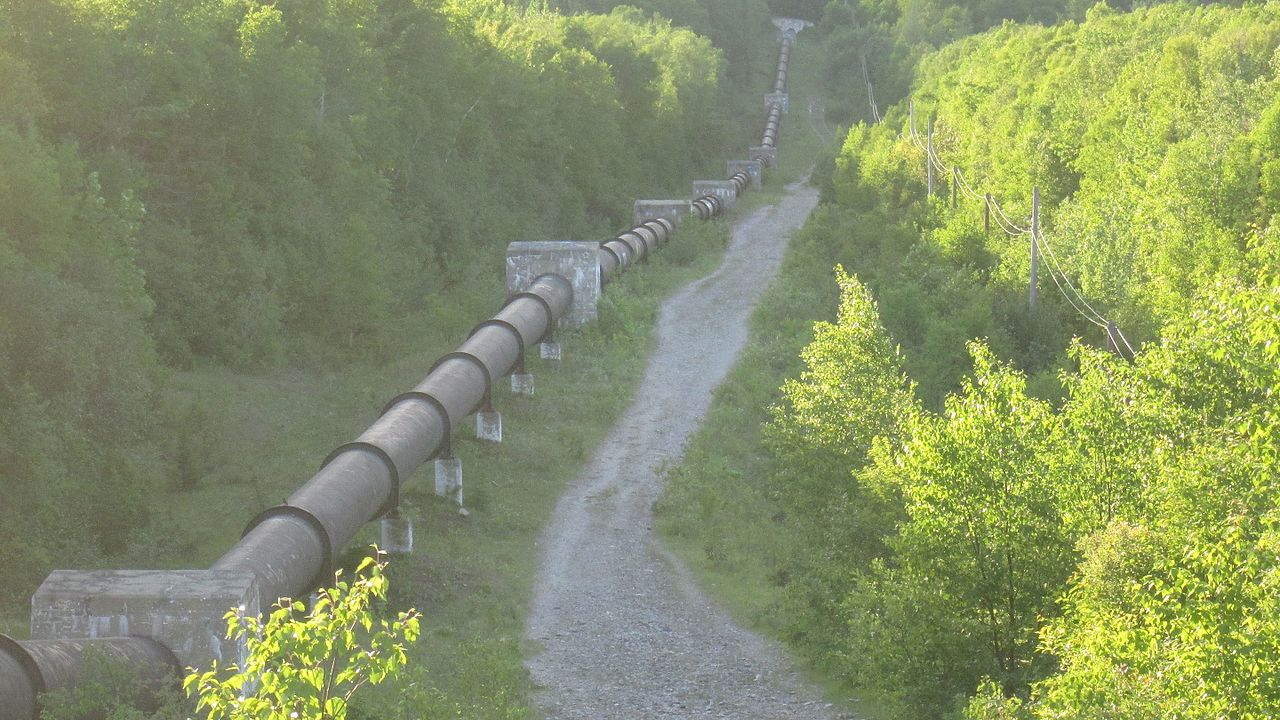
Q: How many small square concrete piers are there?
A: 5